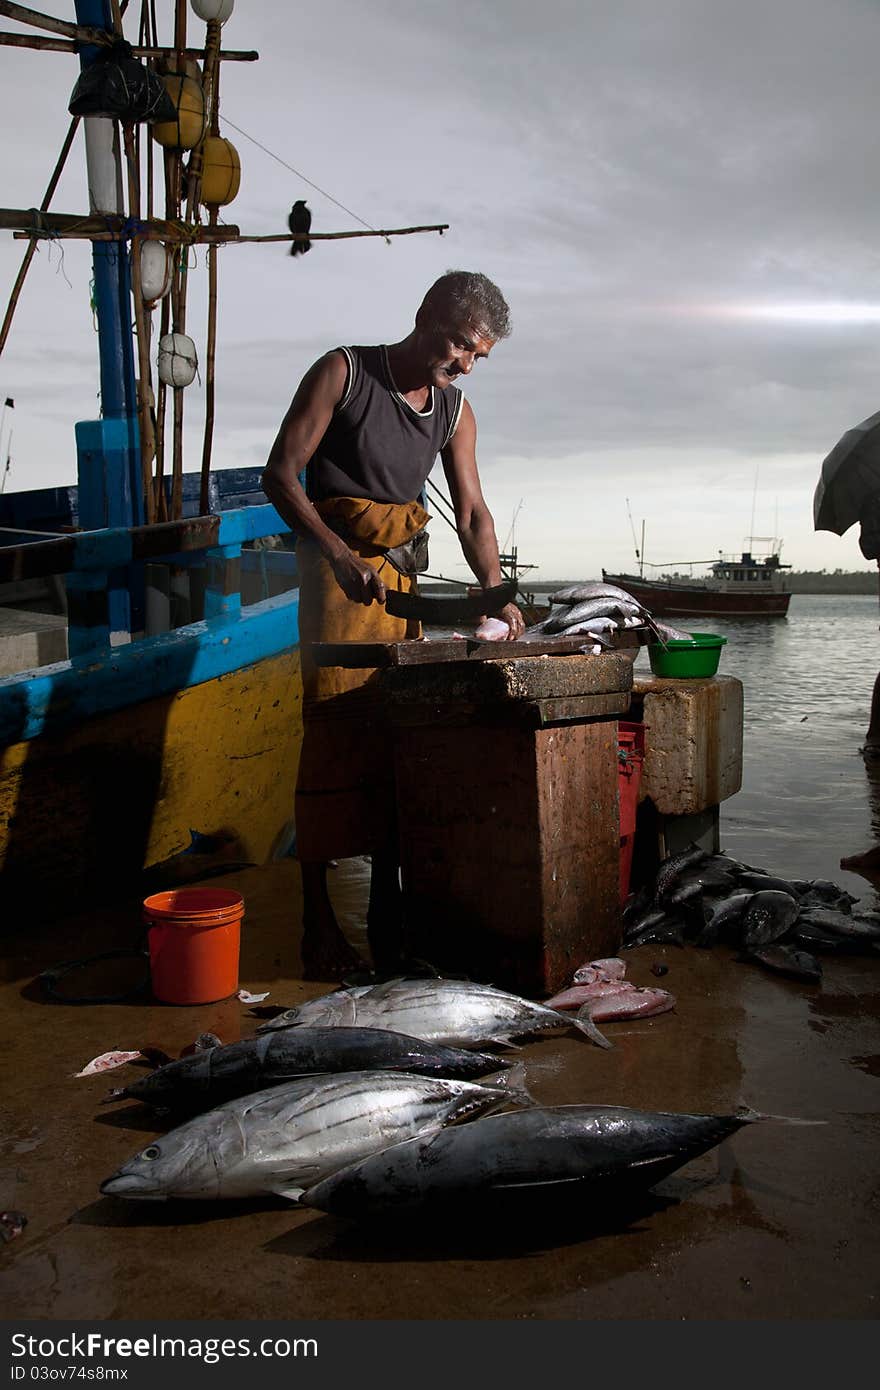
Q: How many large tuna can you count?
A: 4